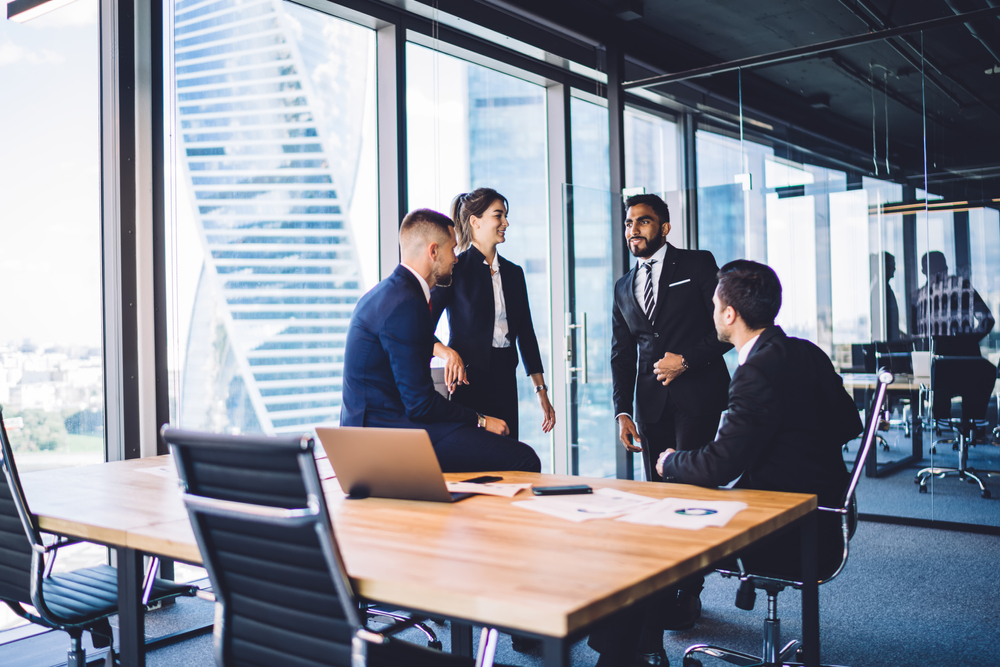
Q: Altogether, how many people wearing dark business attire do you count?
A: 4